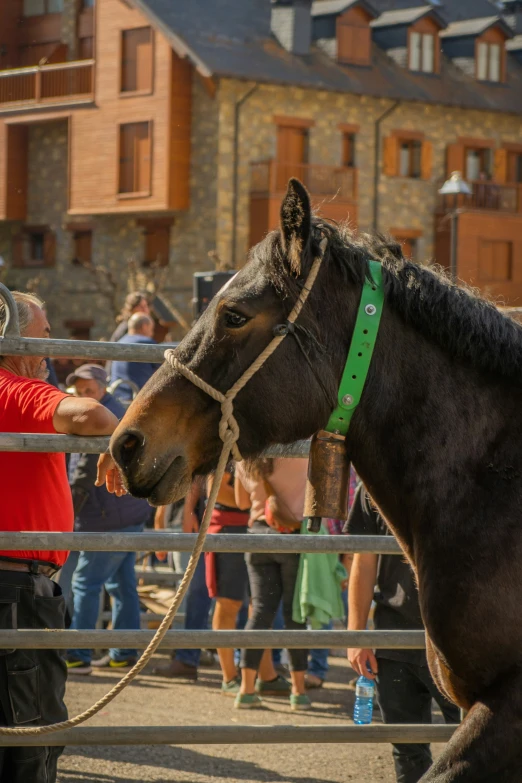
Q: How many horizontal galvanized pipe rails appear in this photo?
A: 5